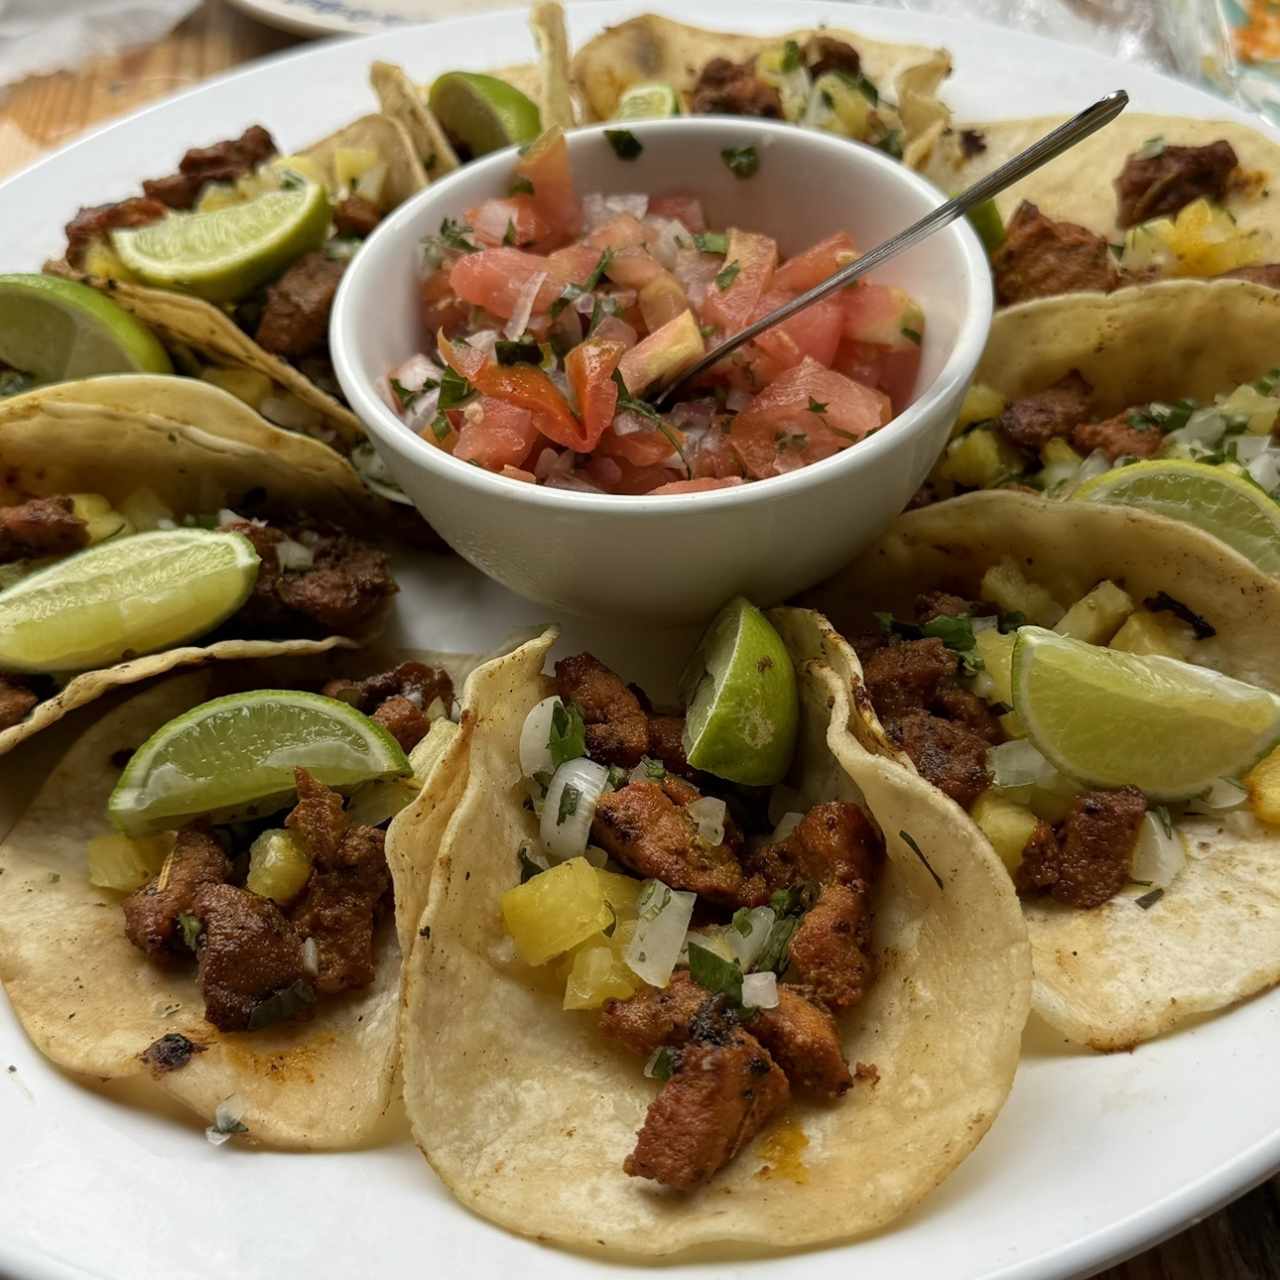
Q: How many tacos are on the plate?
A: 10